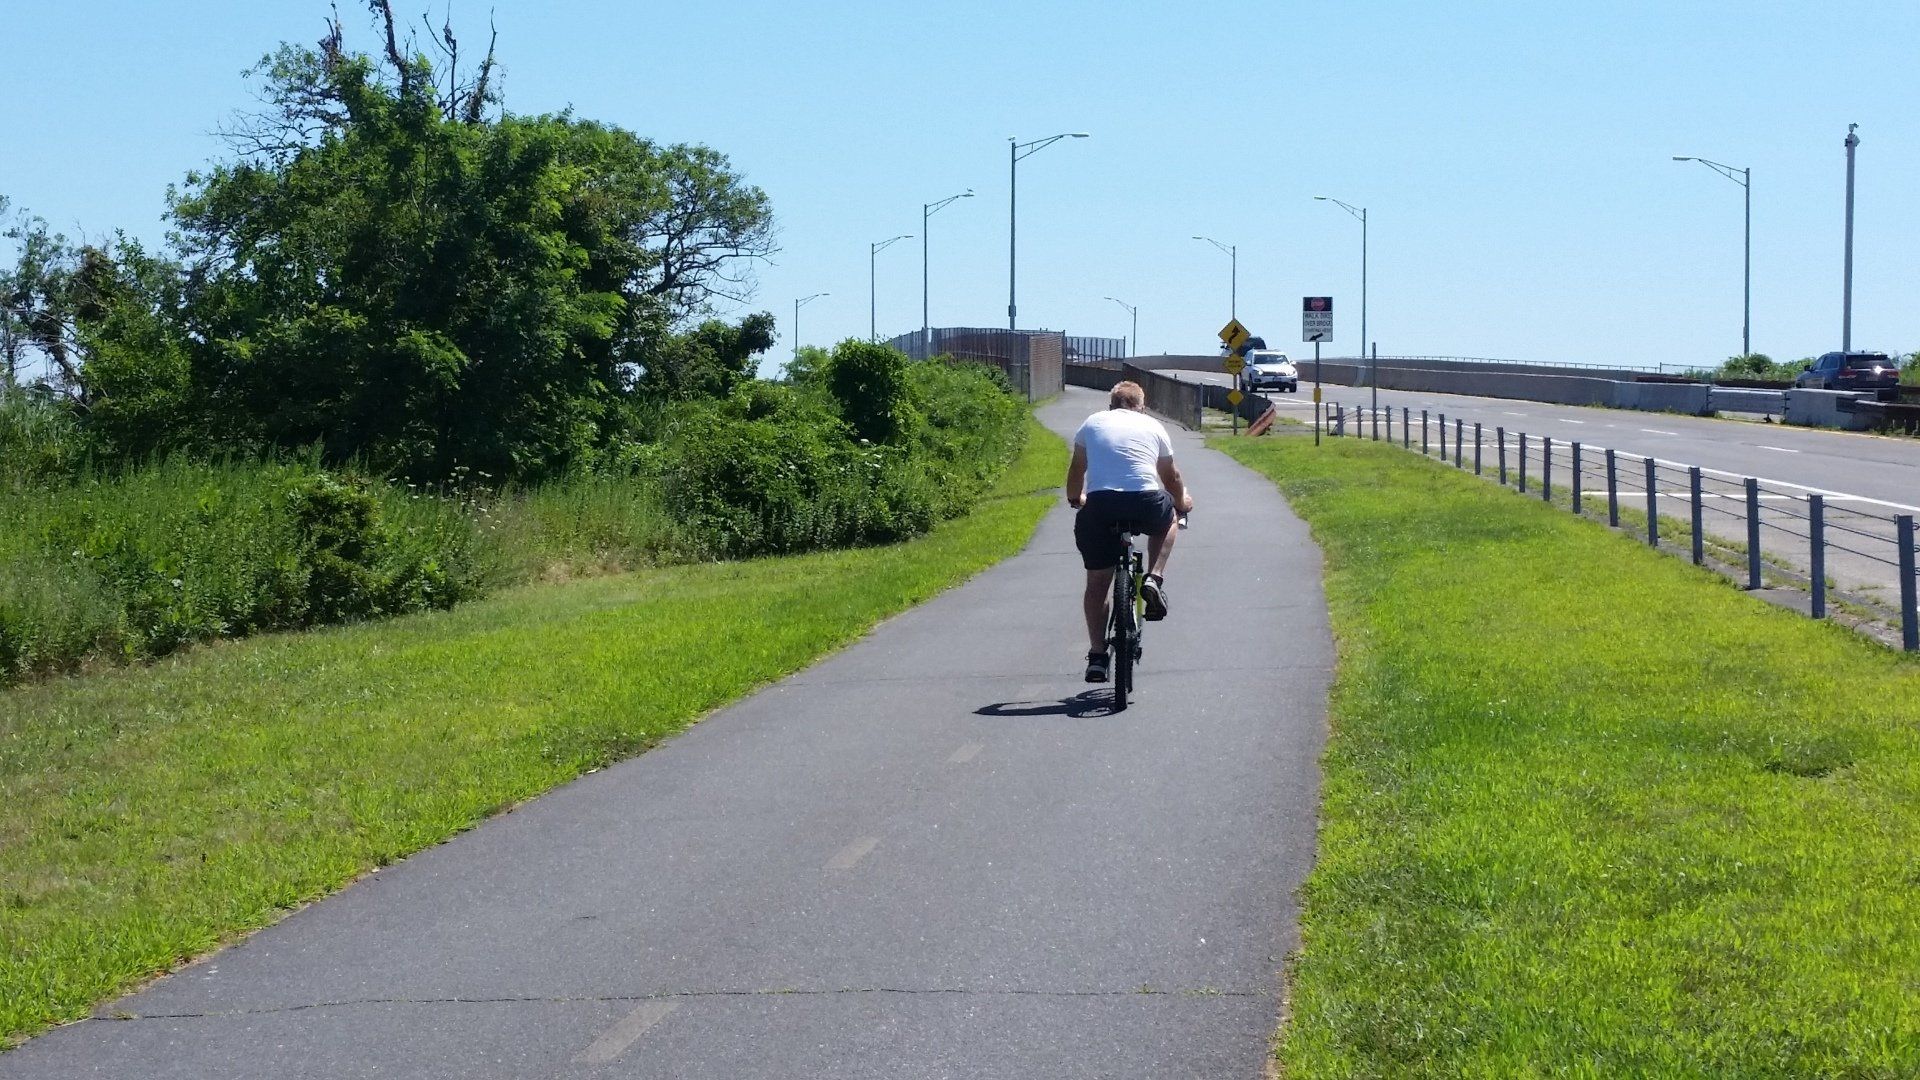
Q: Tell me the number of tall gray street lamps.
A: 8